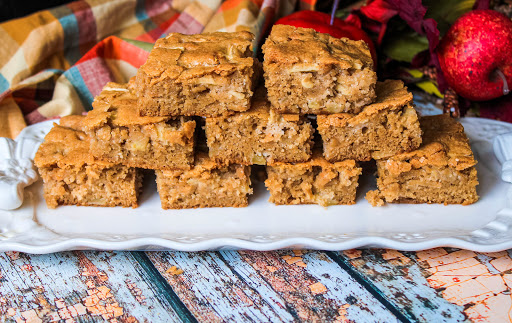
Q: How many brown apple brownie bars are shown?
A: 9